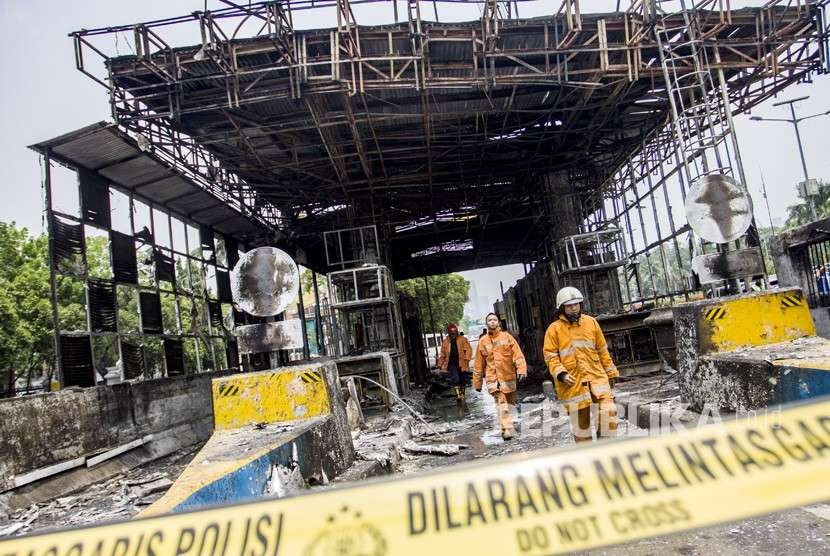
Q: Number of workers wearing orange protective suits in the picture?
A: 3